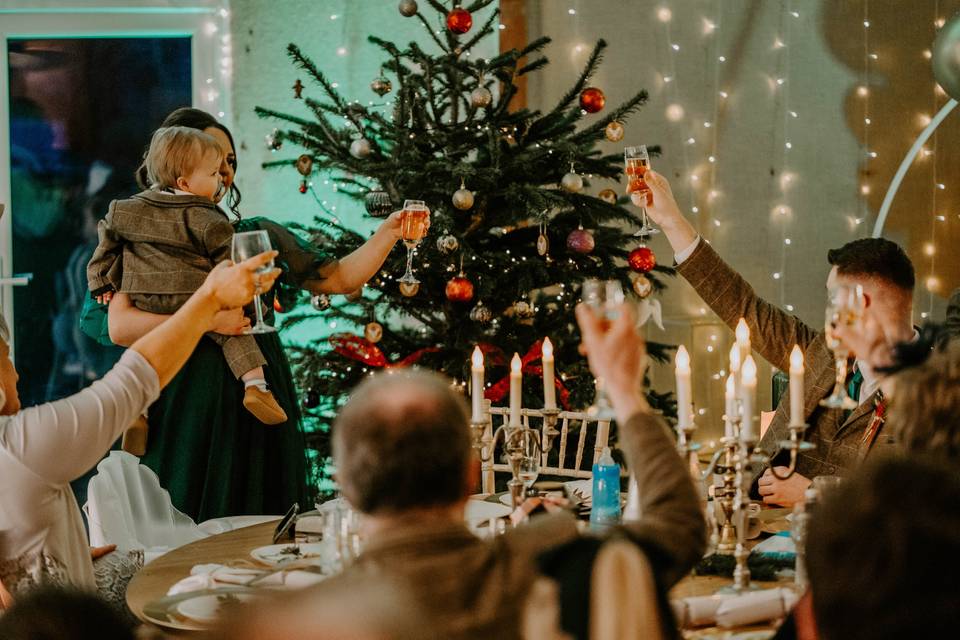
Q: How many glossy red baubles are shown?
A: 4